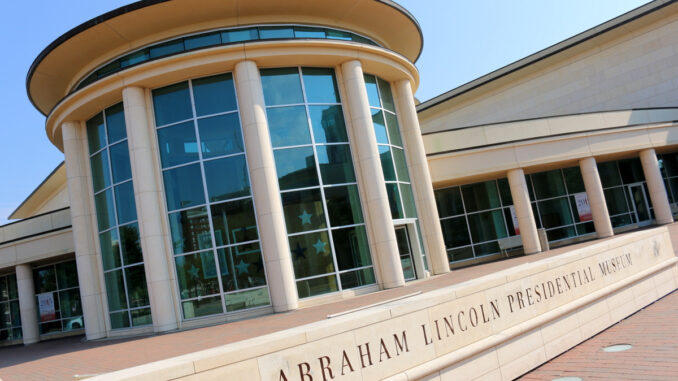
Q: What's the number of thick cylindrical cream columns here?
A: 9